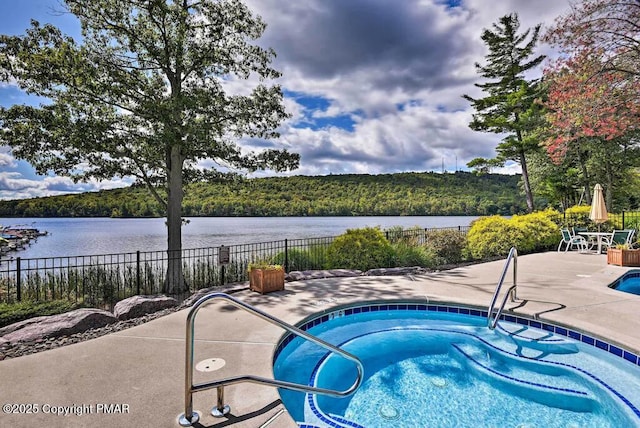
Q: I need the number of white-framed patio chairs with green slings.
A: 4